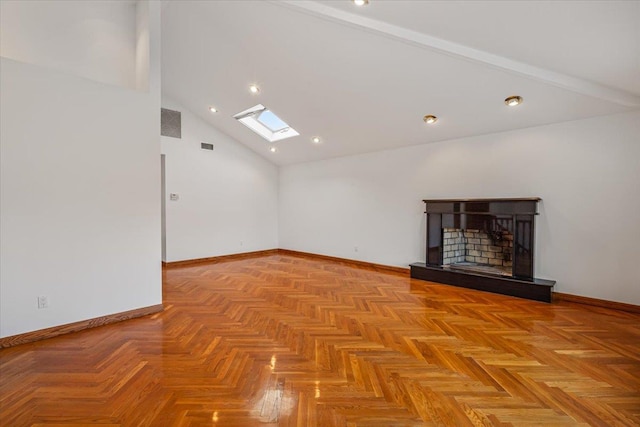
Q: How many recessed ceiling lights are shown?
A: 7